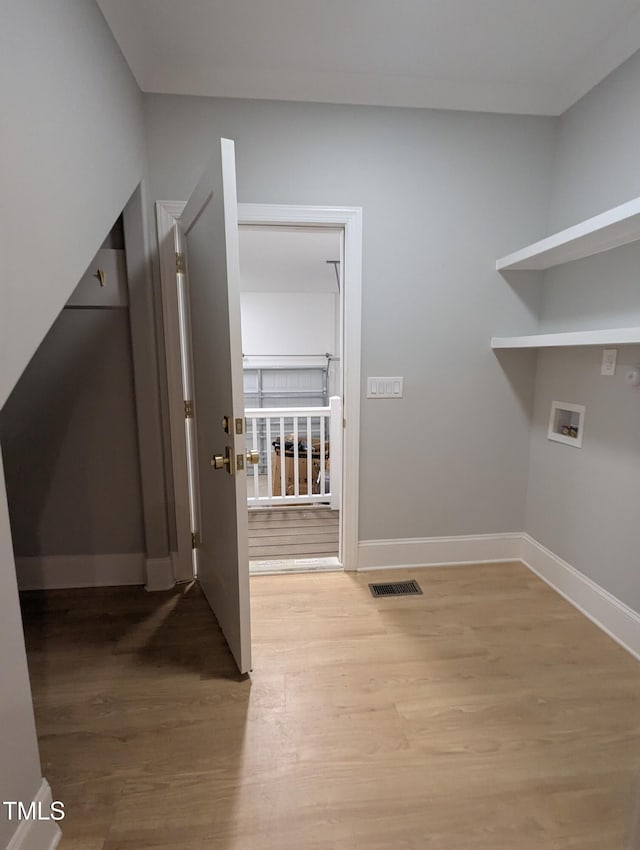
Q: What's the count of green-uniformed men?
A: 0